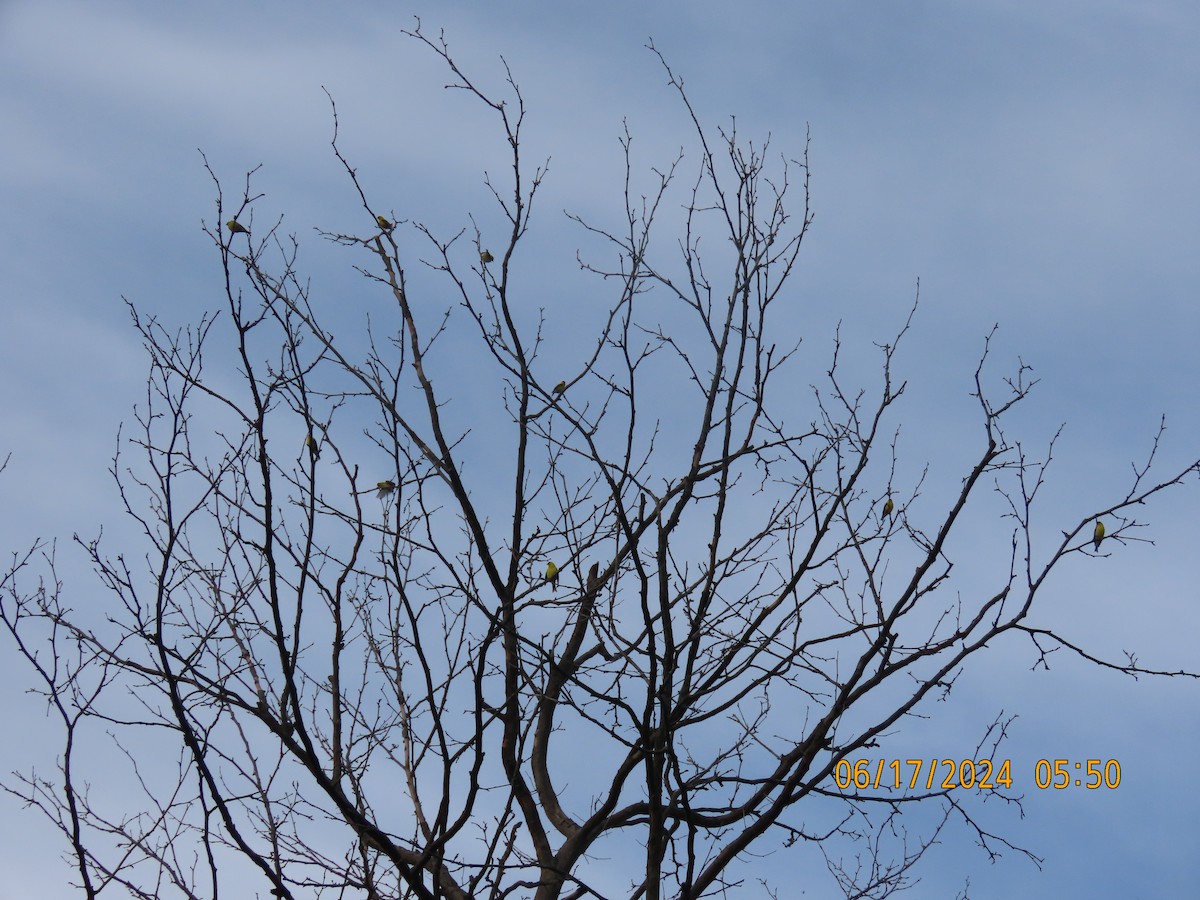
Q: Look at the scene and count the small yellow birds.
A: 9